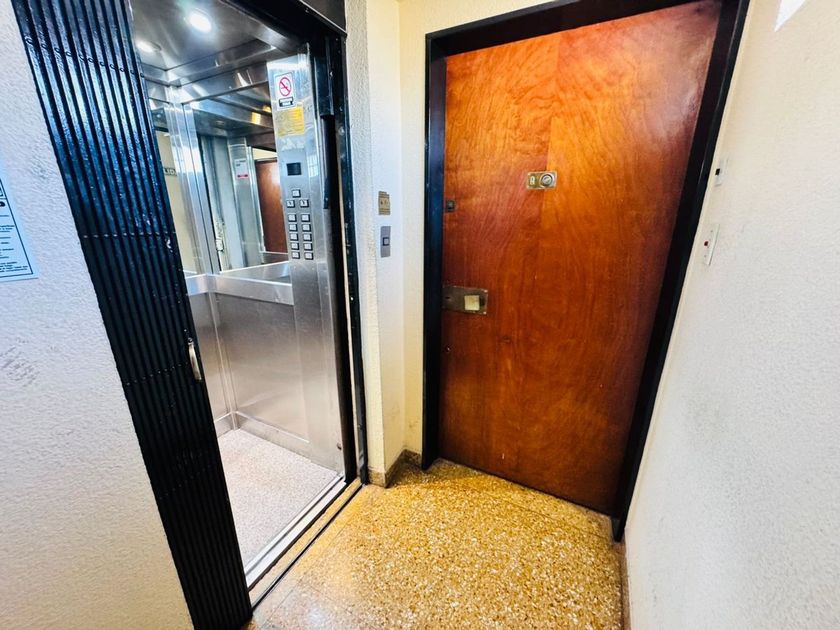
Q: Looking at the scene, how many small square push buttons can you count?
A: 13